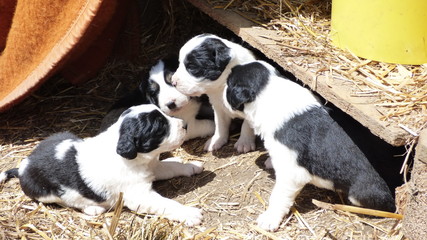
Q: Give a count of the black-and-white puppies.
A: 4